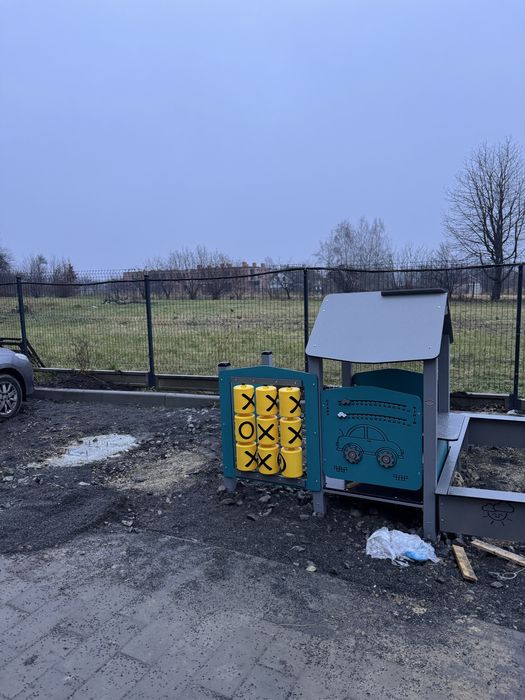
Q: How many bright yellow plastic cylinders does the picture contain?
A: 9